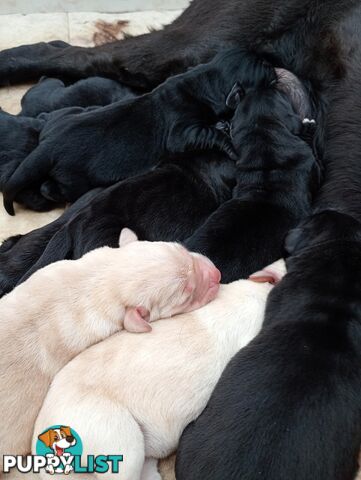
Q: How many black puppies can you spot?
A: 6